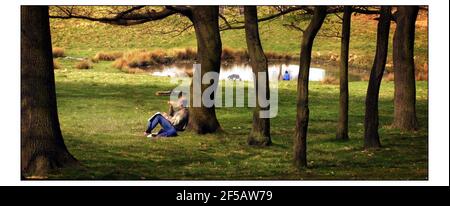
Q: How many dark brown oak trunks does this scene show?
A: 7